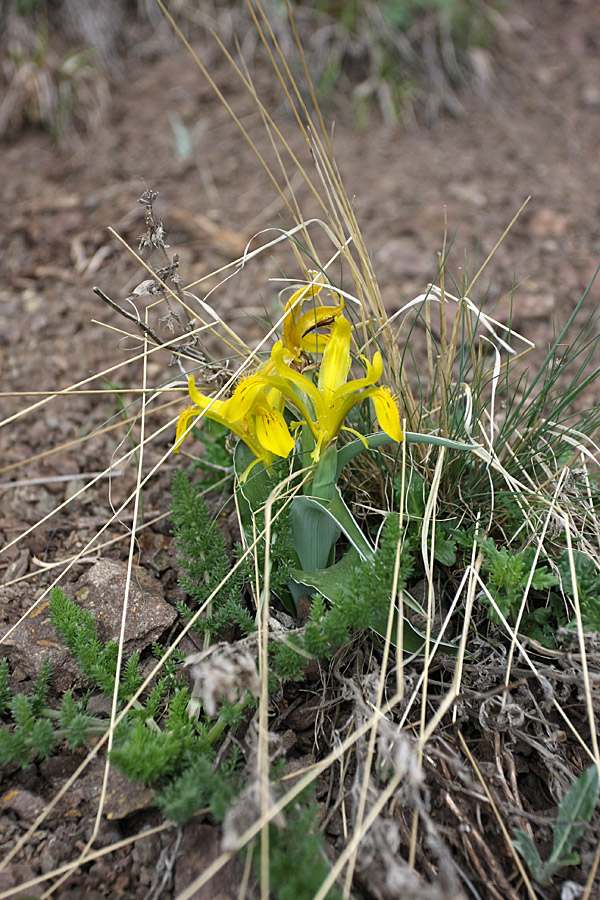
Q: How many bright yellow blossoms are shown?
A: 3